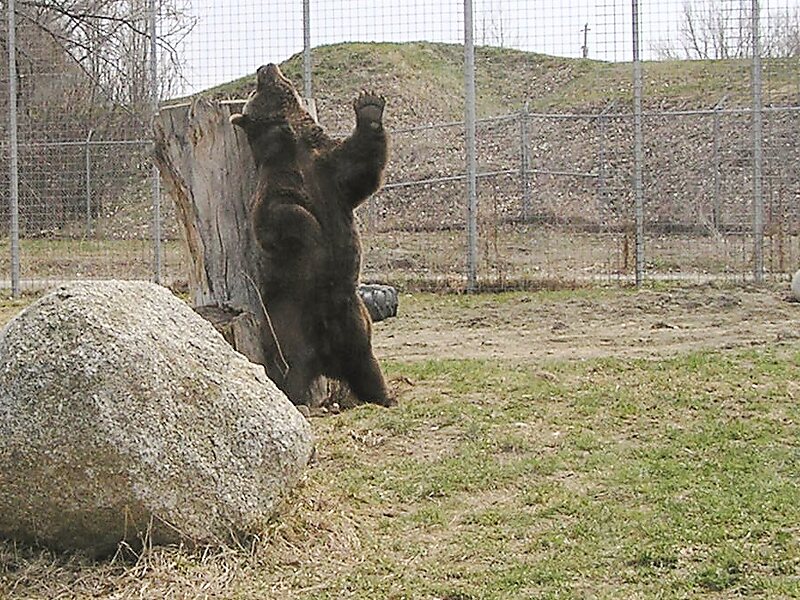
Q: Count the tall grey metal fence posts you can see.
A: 6